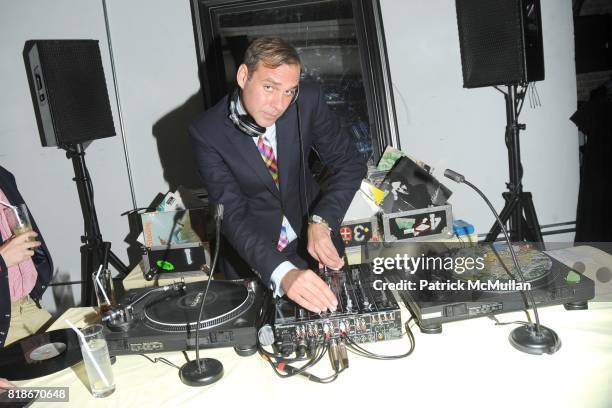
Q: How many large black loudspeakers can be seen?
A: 2